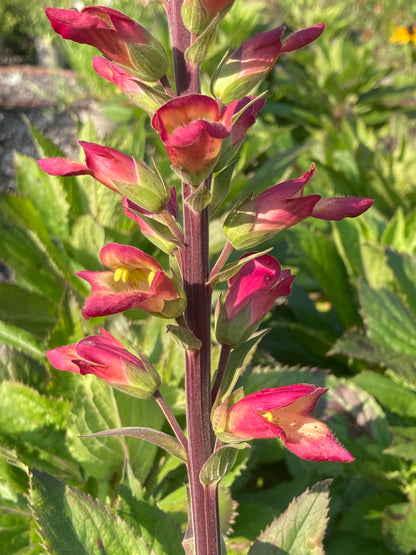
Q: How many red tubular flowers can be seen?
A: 13